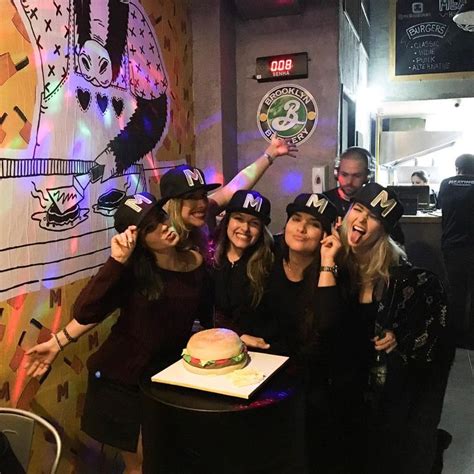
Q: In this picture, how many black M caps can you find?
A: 5